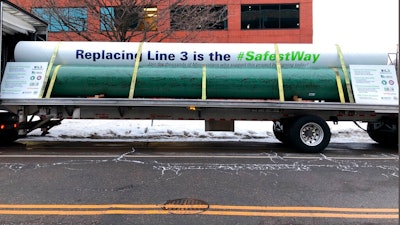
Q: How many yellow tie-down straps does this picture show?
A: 7